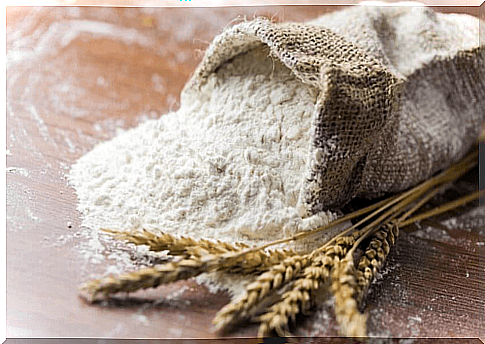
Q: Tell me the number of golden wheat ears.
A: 6